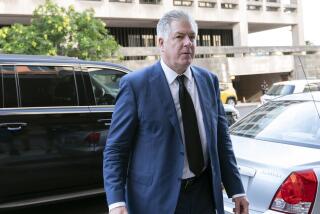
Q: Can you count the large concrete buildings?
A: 1